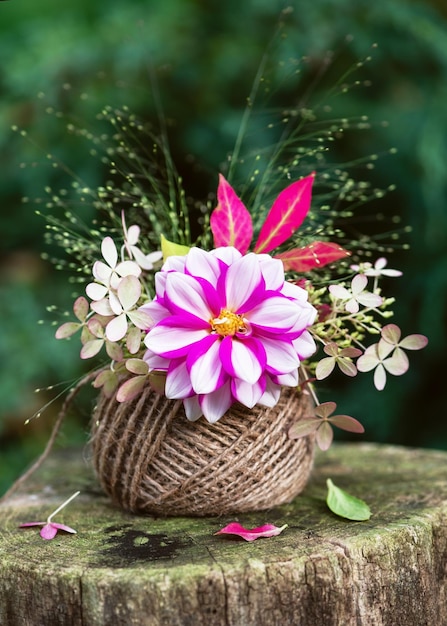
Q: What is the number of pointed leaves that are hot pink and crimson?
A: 3